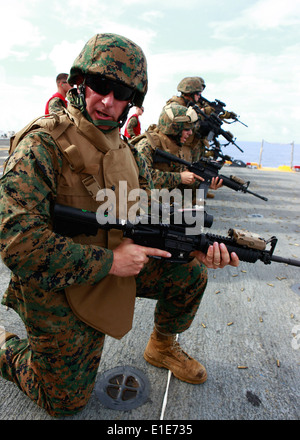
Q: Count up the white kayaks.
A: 0